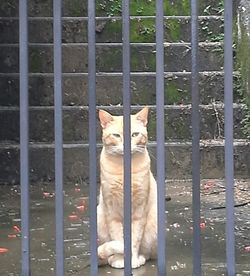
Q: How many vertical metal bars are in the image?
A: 7